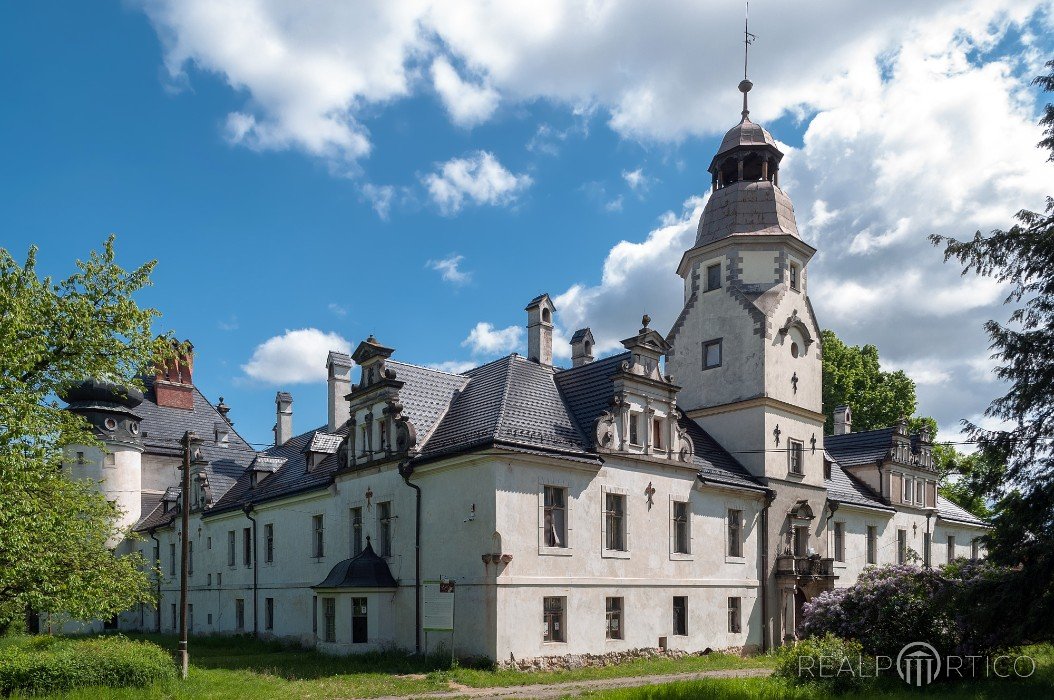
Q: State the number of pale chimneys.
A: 5